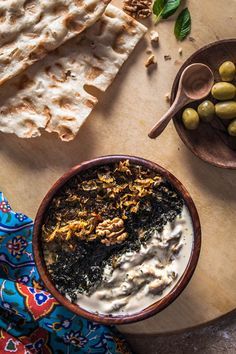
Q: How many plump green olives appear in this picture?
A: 6